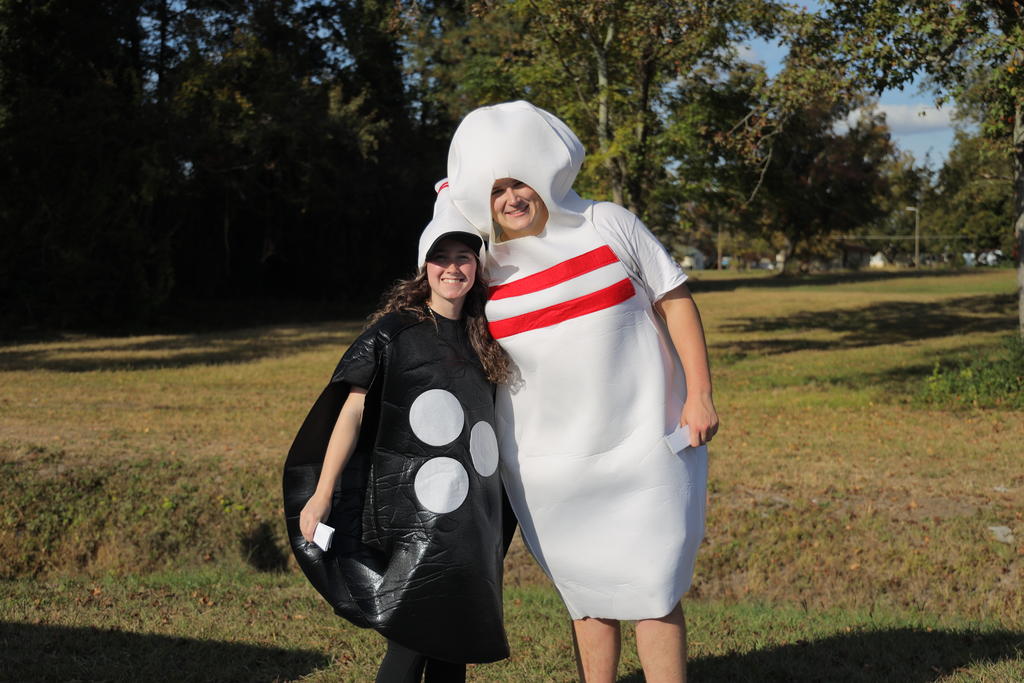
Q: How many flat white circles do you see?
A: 3